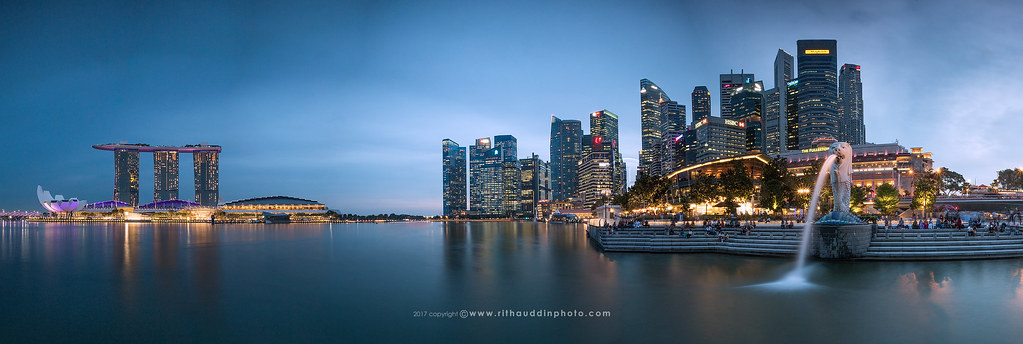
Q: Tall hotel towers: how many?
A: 3